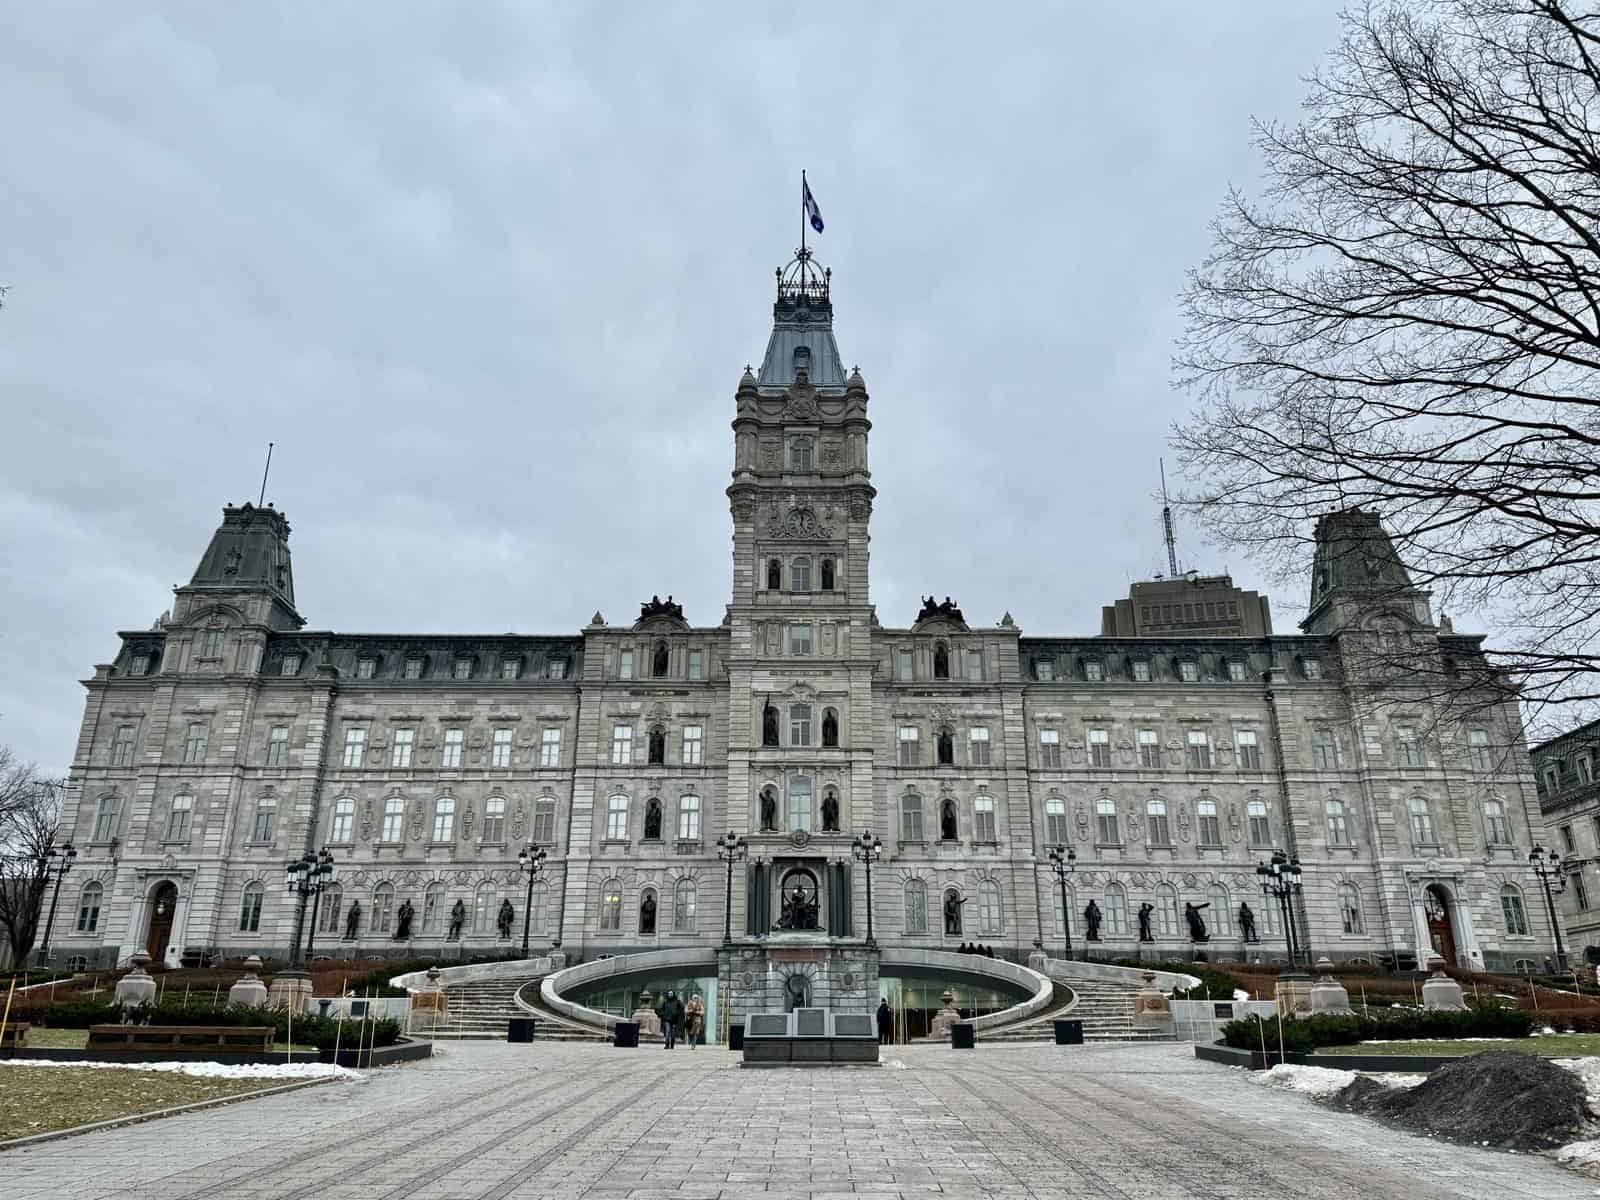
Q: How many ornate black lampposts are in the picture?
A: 10